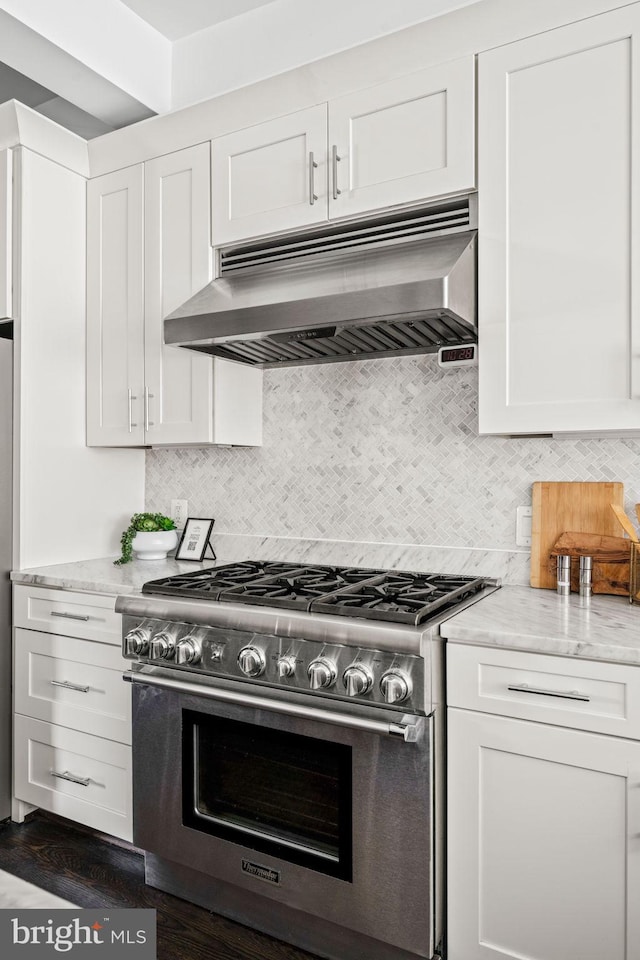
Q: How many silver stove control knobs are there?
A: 8